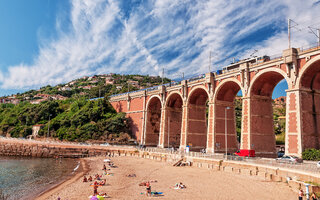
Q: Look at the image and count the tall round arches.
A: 6